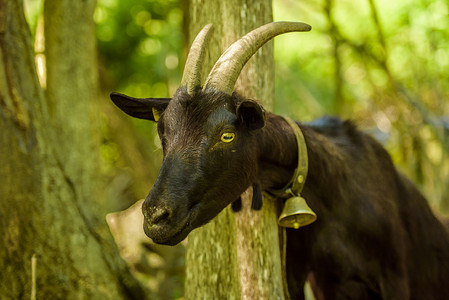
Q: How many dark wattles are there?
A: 2